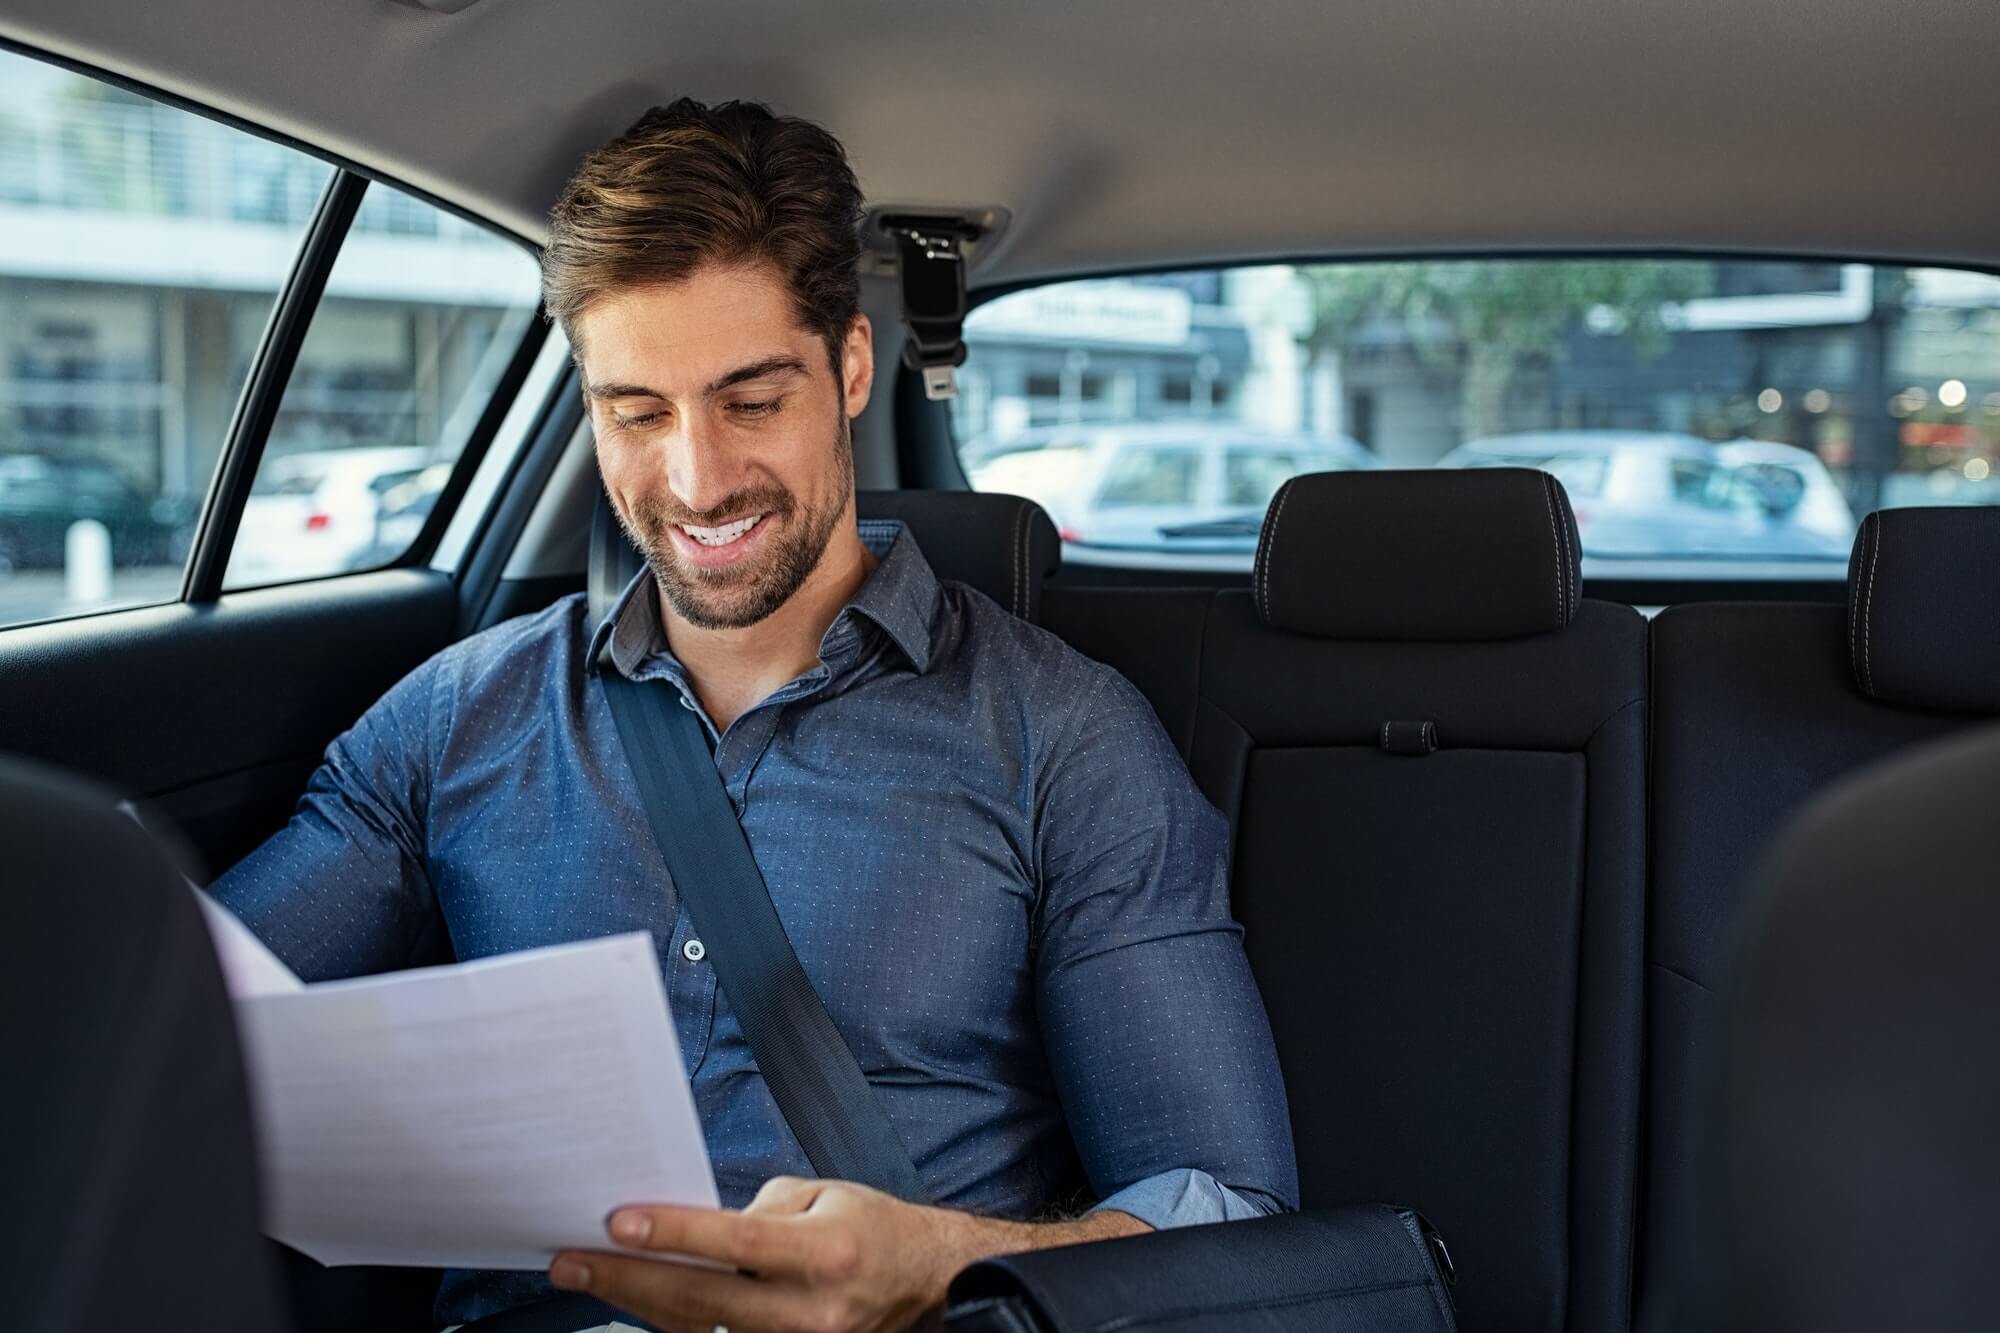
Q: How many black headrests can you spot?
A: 3